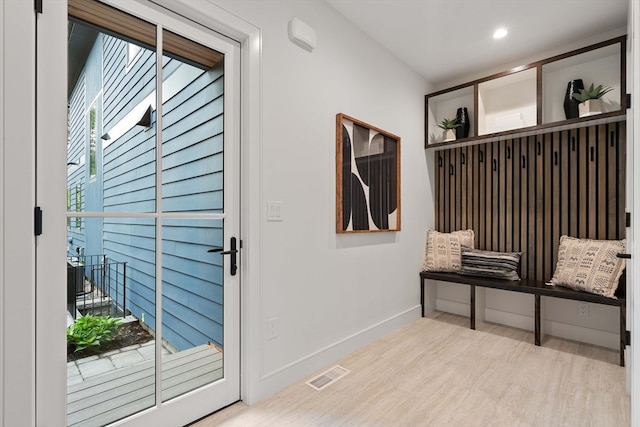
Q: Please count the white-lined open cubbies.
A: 3